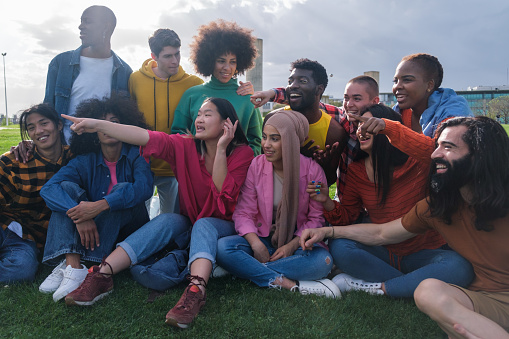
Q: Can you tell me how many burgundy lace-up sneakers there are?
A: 2